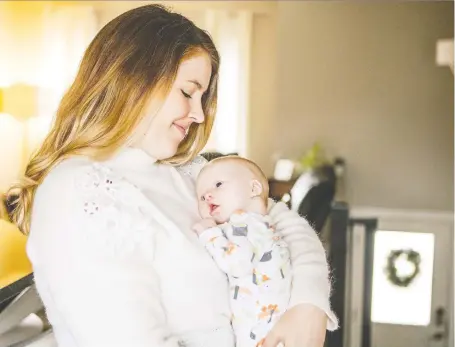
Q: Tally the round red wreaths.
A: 0